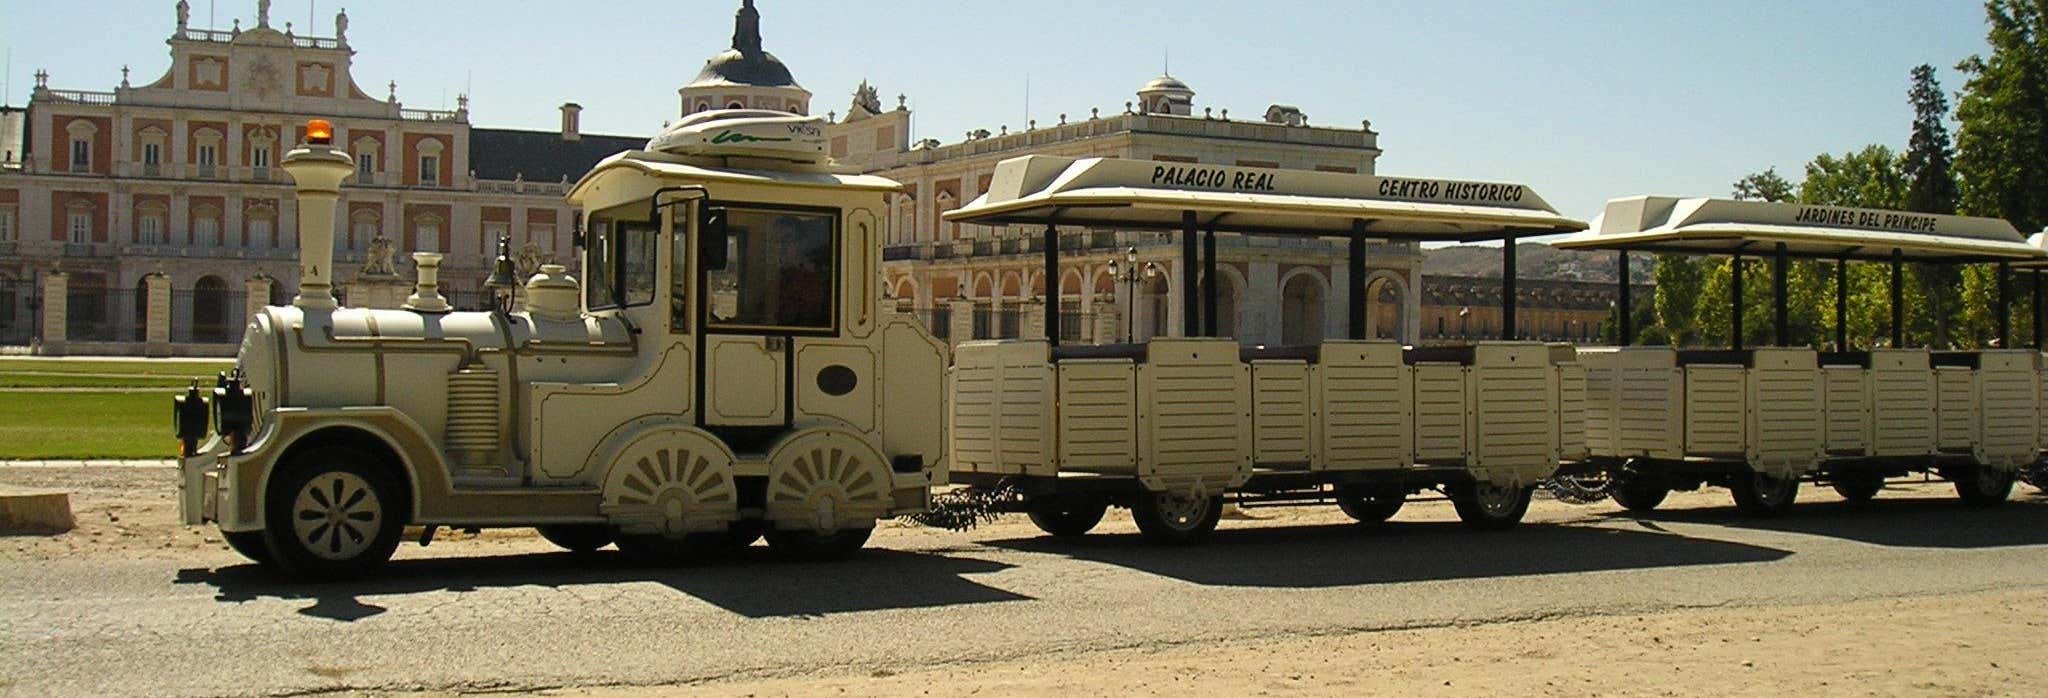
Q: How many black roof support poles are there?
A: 12